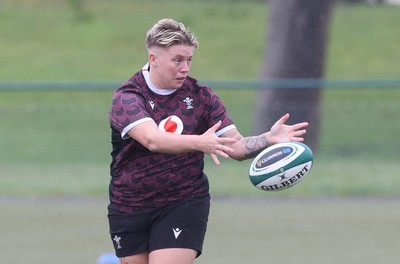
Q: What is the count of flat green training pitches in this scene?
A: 1